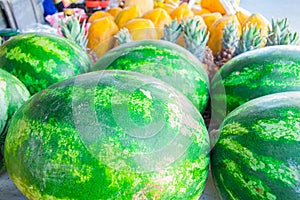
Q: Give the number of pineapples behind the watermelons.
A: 7